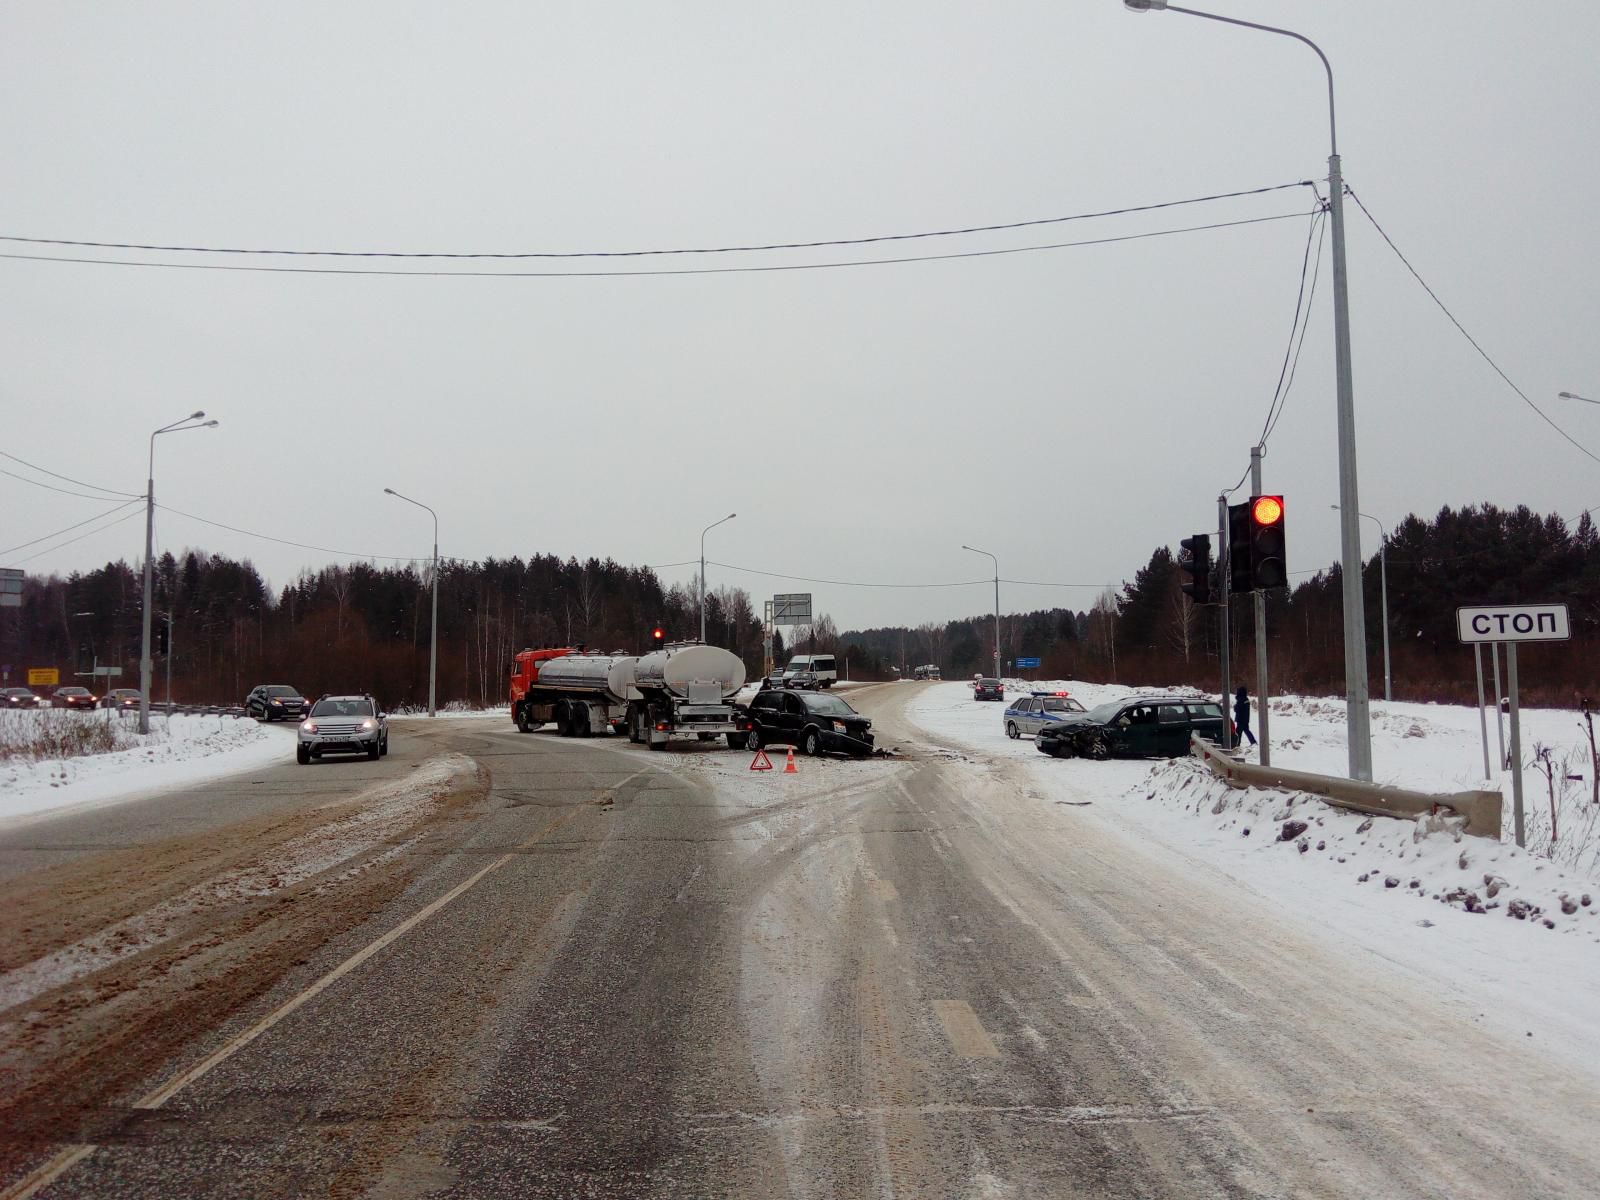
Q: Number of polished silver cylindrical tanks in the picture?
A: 2